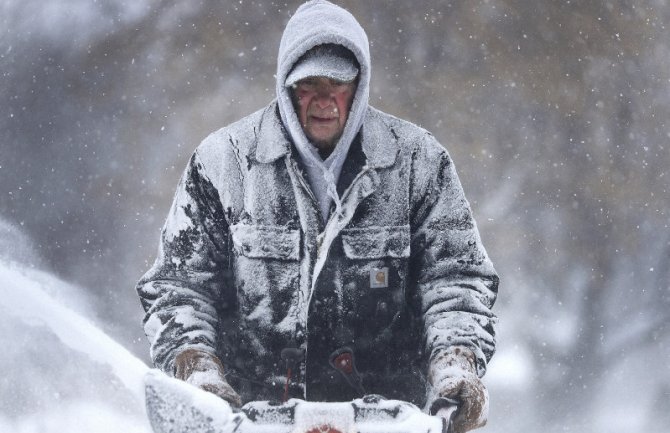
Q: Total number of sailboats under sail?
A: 0